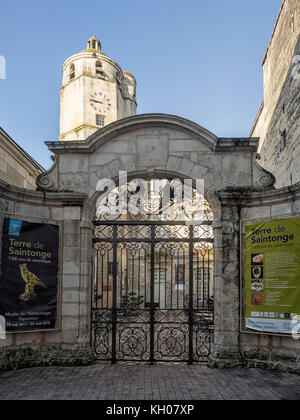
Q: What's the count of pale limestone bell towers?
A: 1